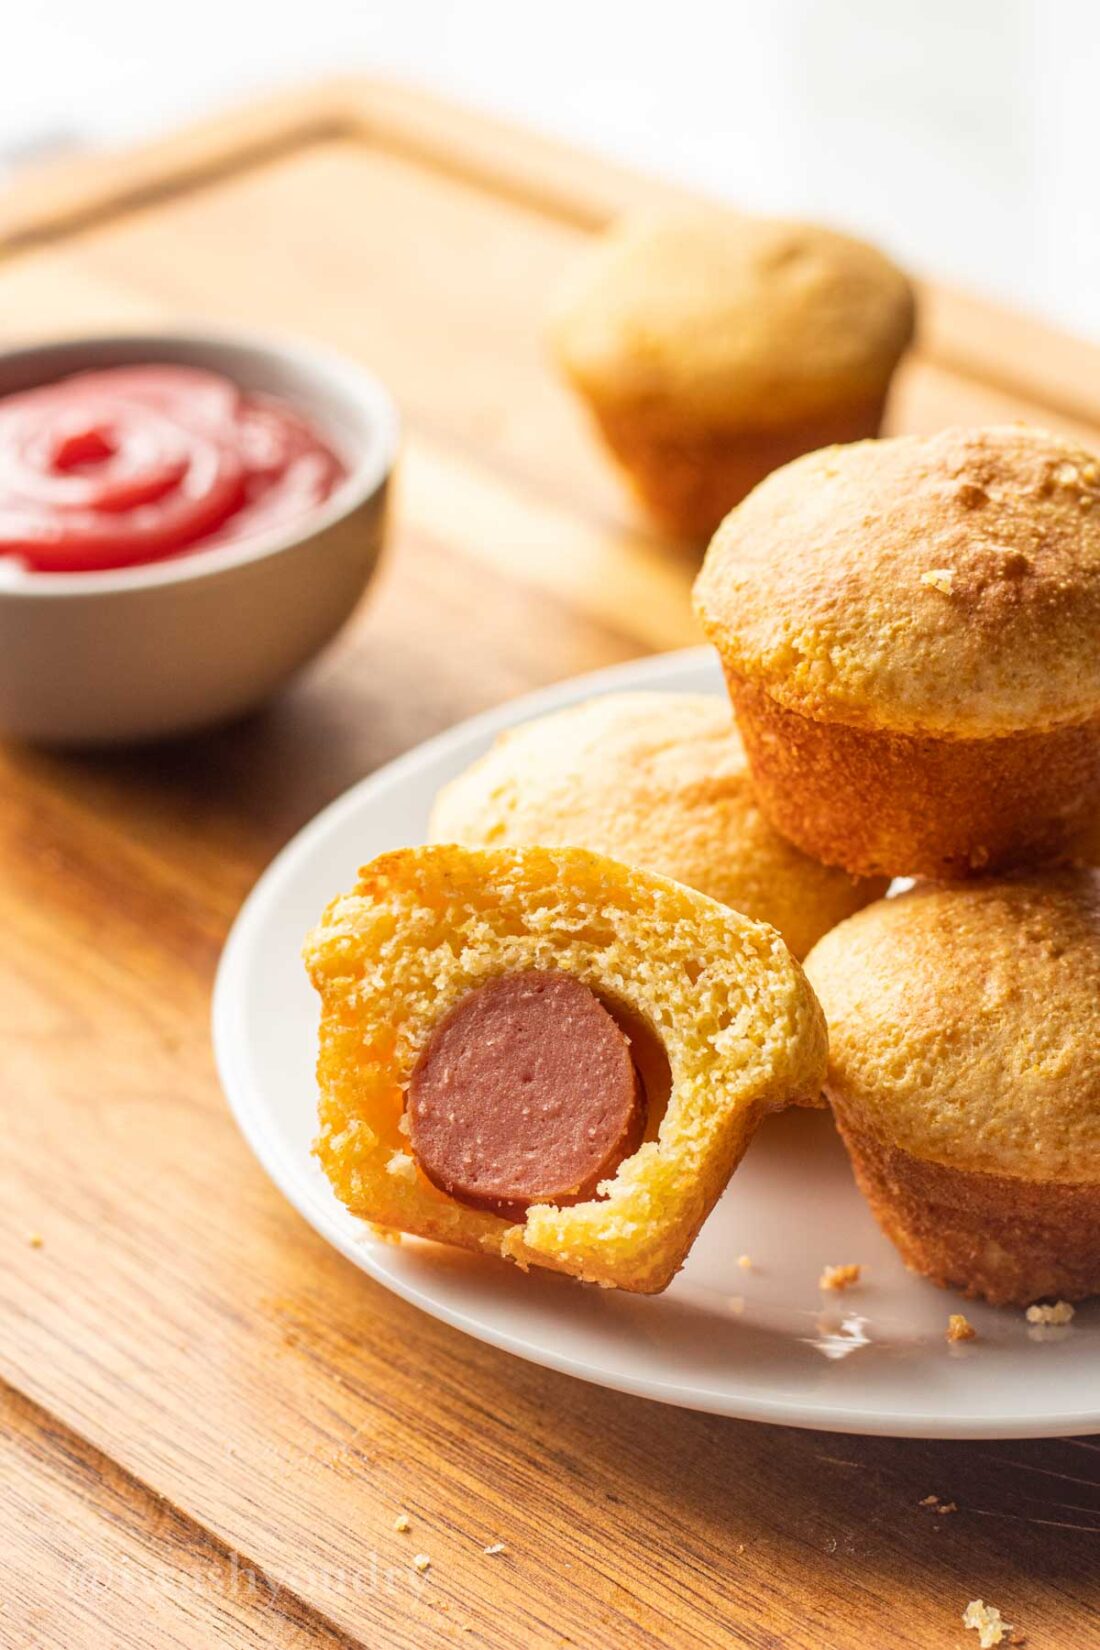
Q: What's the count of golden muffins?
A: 5